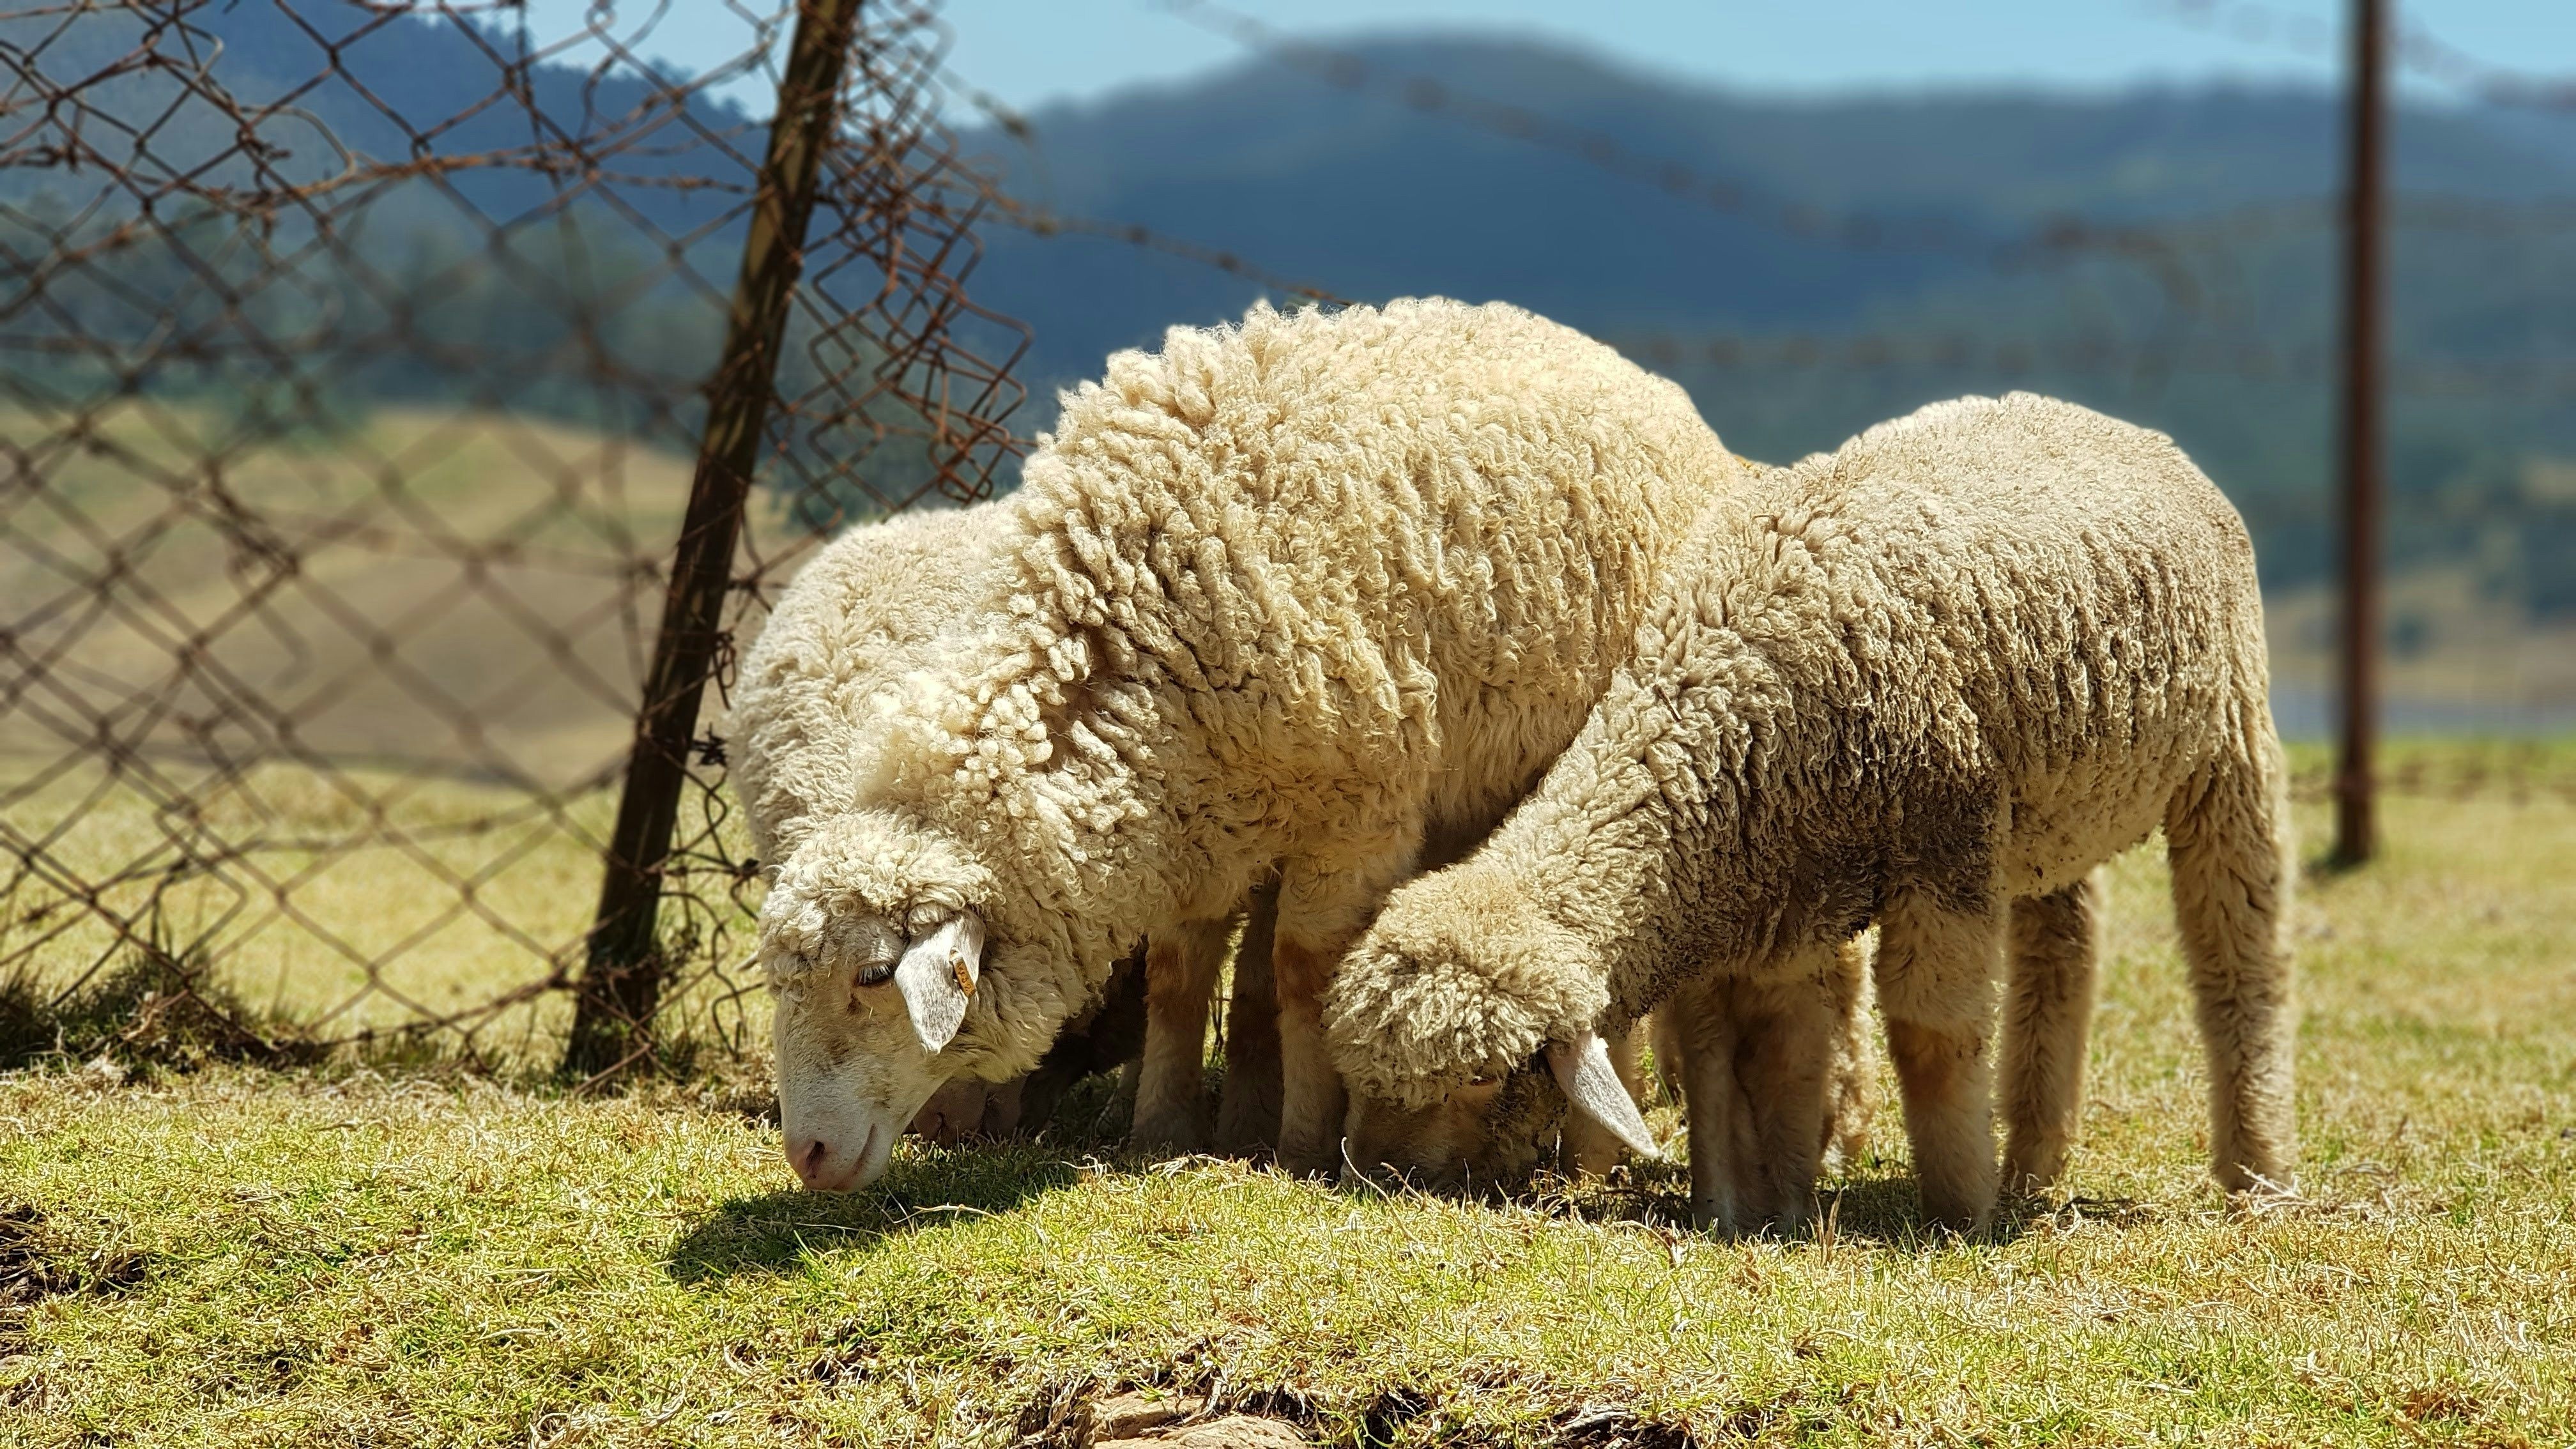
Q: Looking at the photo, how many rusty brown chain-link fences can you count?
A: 1